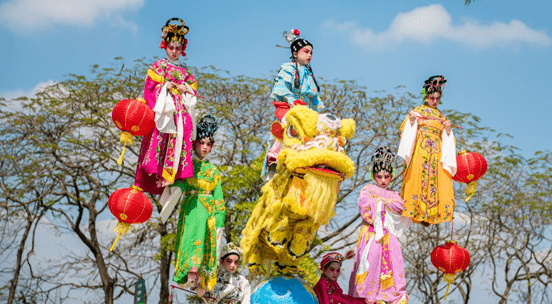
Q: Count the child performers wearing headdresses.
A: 7